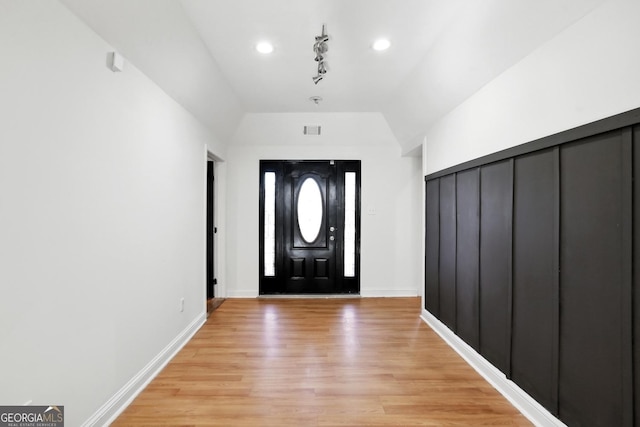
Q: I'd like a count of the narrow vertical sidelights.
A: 2